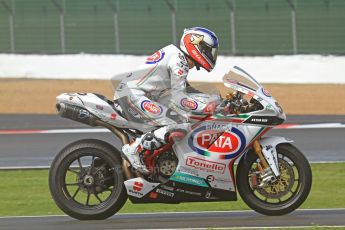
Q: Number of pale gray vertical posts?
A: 6